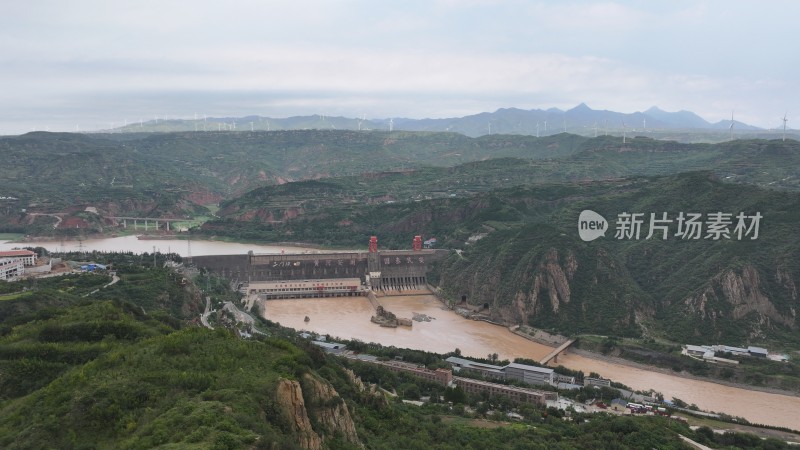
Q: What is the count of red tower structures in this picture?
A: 2